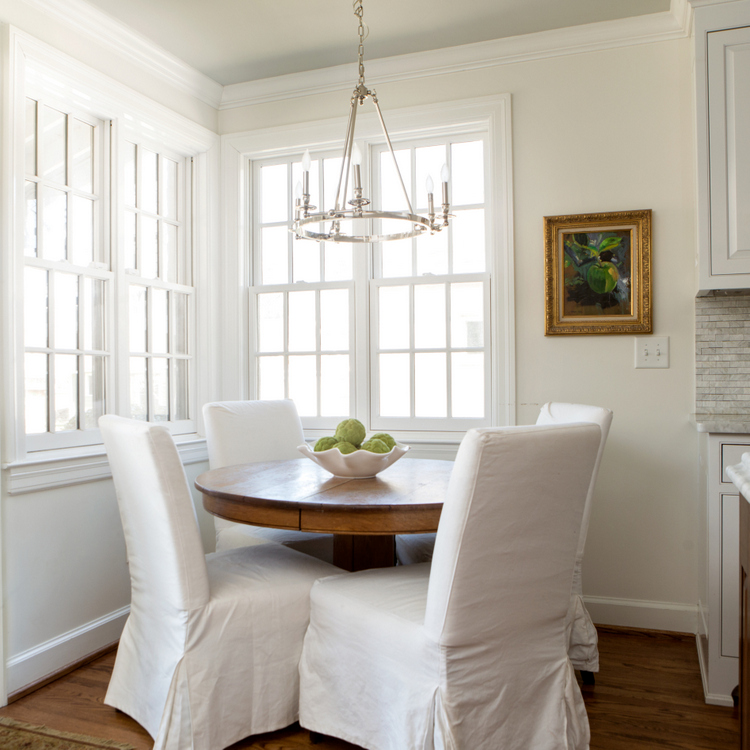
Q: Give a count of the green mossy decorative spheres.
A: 5